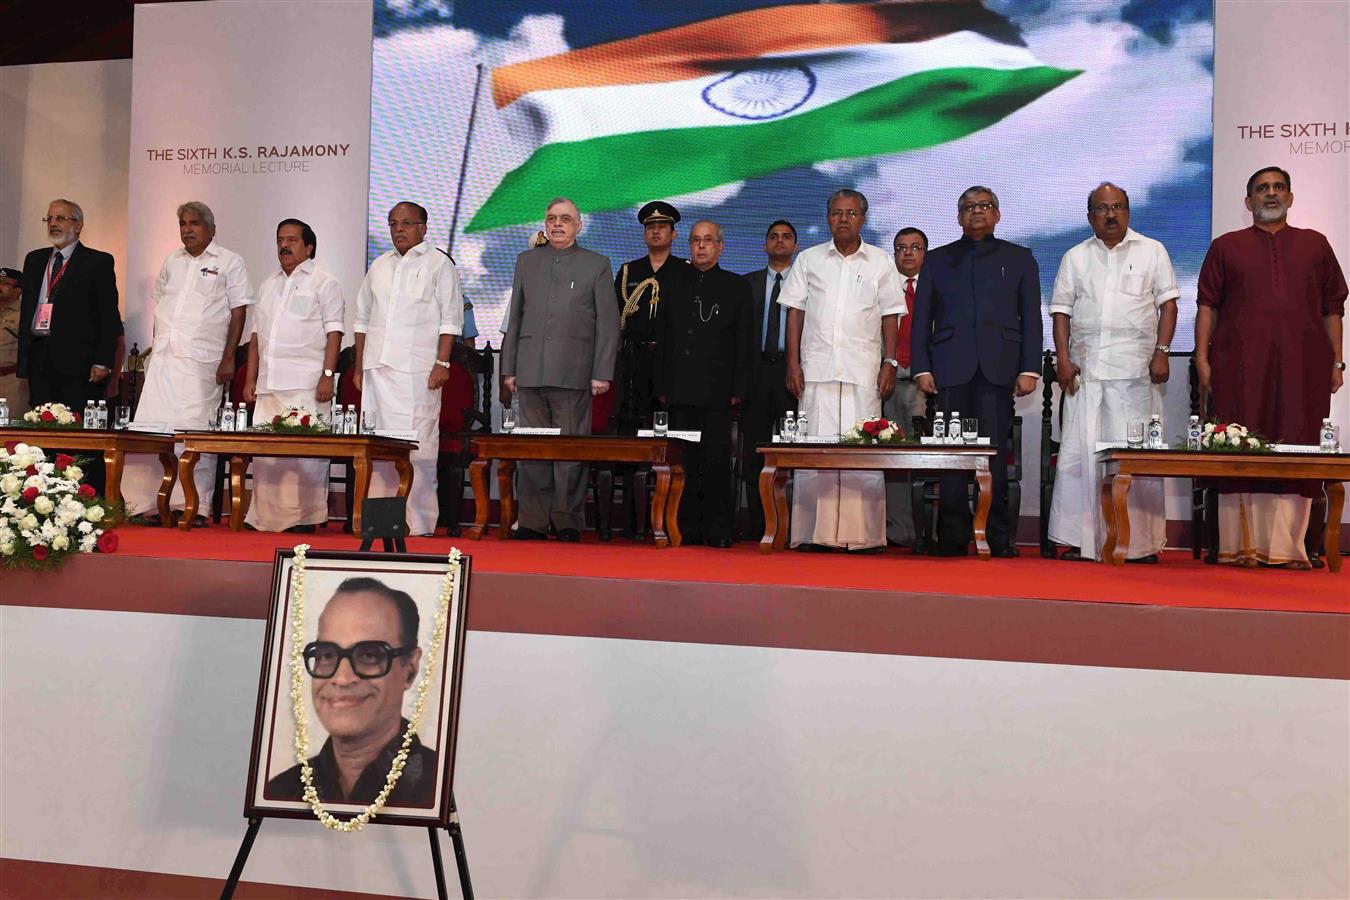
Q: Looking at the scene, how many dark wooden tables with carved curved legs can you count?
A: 5